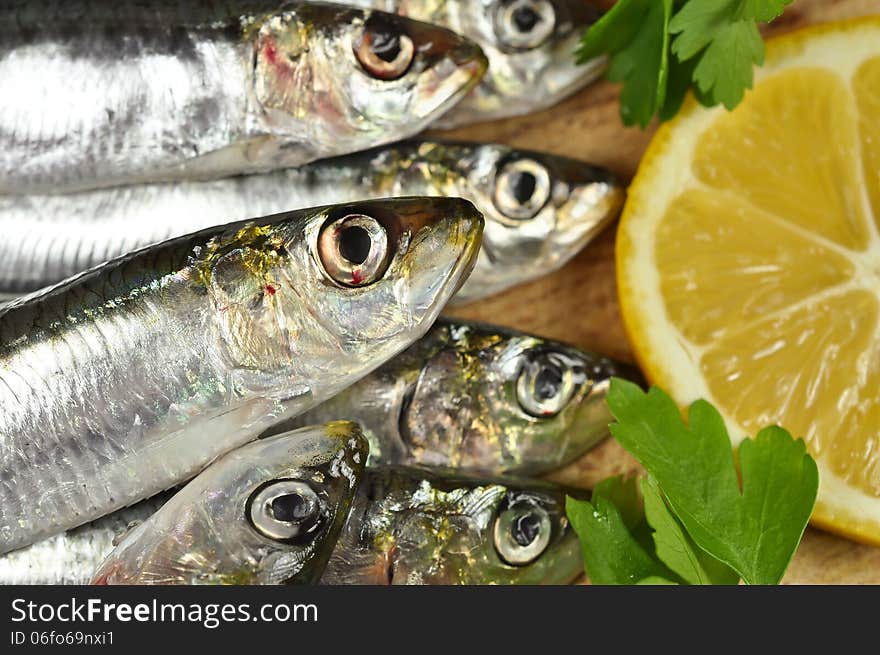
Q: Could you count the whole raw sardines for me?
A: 7